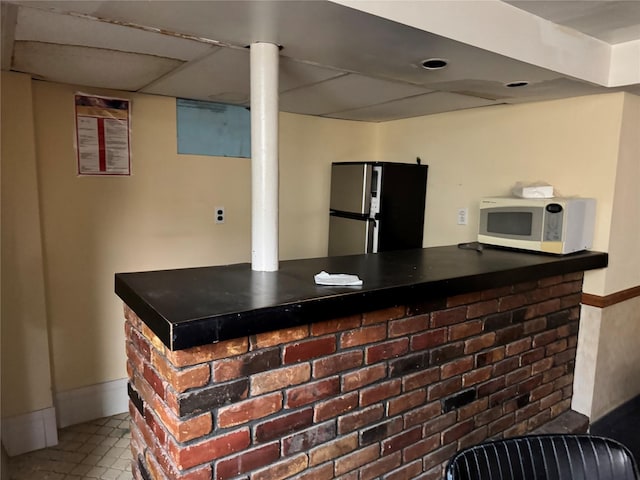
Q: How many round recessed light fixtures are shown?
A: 2